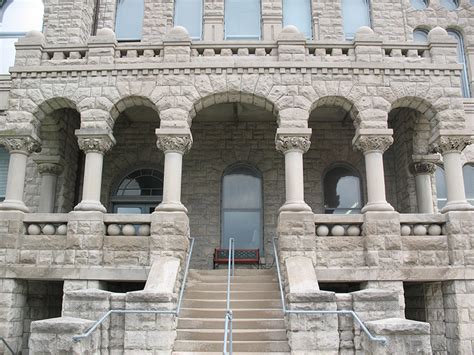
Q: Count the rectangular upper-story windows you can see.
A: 5